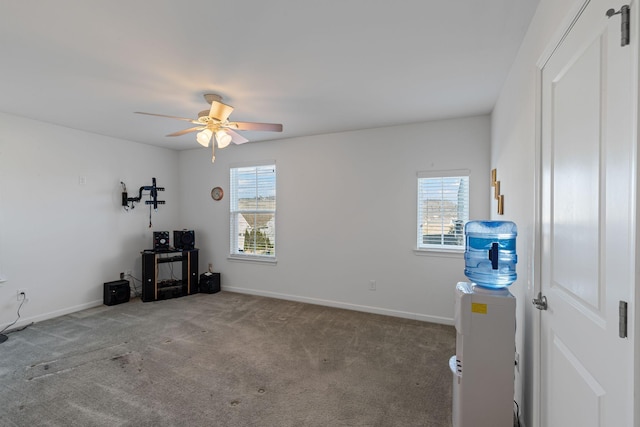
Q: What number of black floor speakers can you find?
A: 2